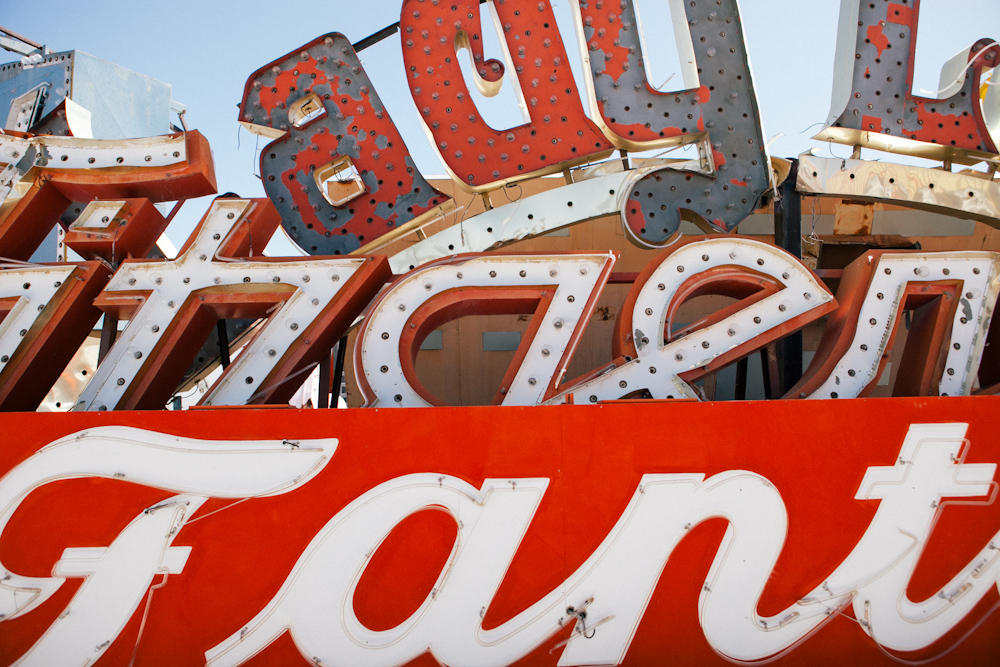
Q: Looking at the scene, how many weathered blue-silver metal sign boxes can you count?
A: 1